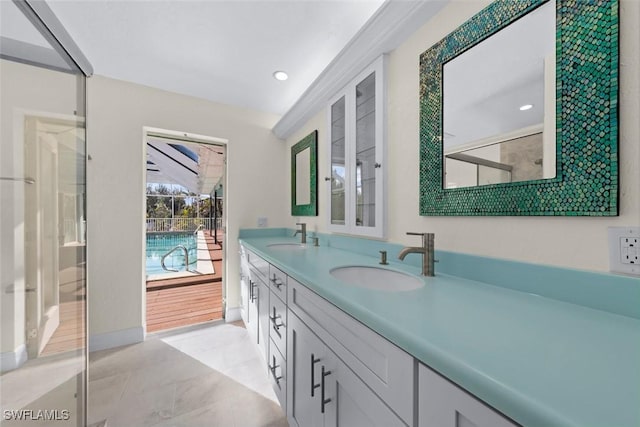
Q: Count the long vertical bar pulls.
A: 4